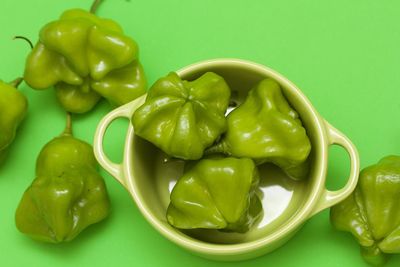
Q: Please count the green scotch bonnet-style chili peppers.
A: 7